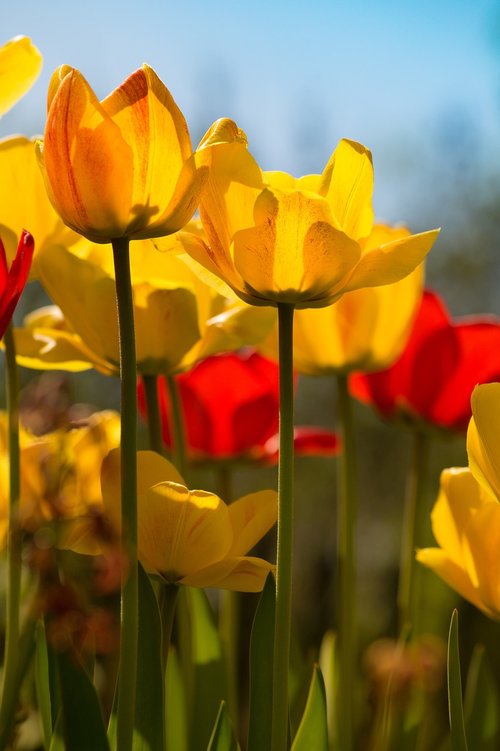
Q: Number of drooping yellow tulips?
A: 0